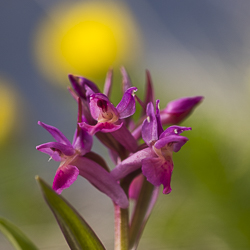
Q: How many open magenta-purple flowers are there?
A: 3